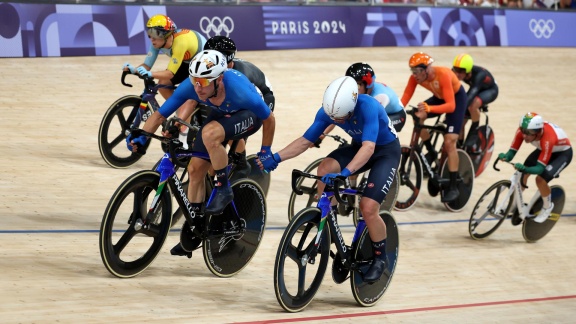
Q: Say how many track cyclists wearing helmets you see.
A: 8